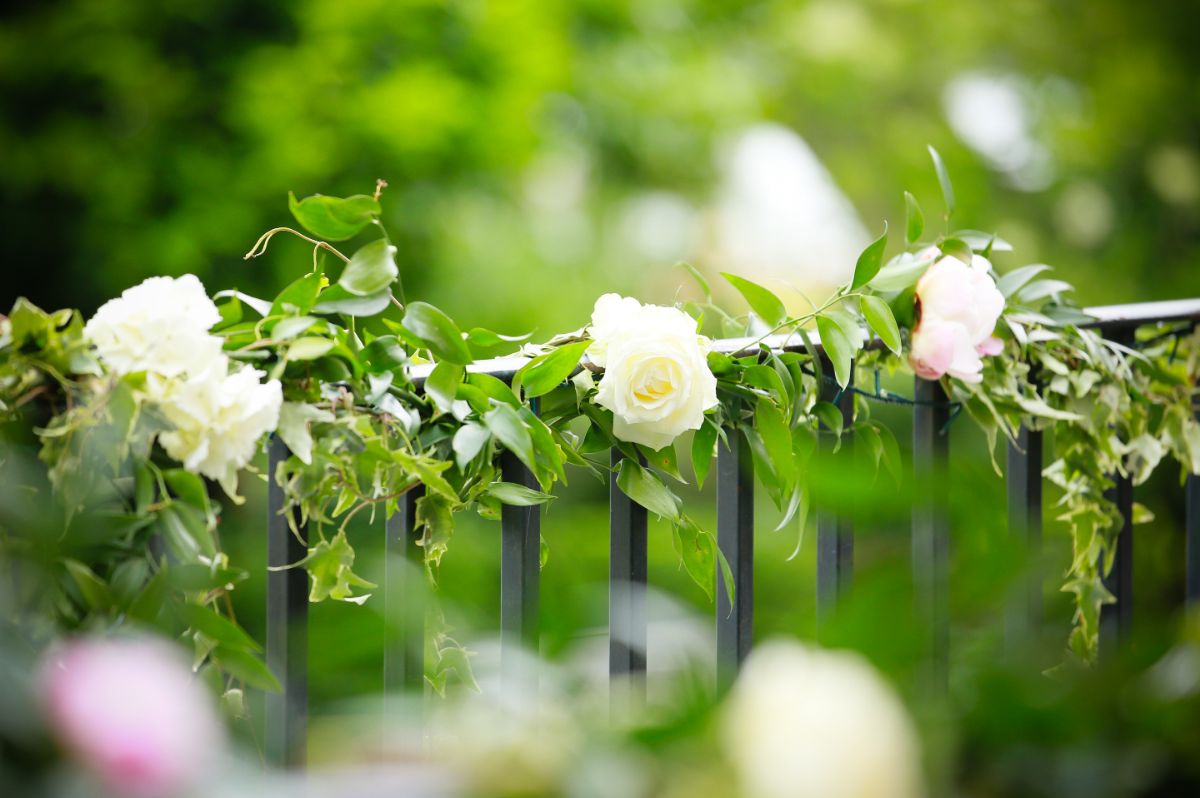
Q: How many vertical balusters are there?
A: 10